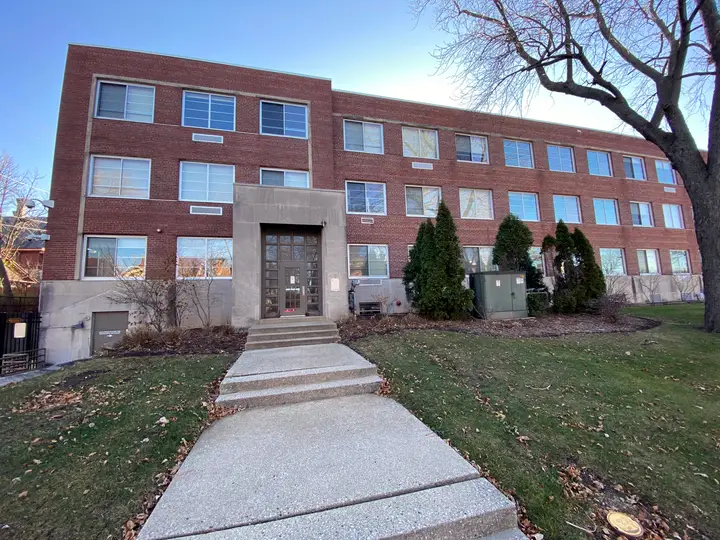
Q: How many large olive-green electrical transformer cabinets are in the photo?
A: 1